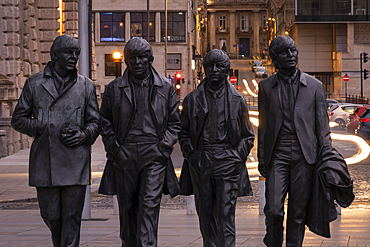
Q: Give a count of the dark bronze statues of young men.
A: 4